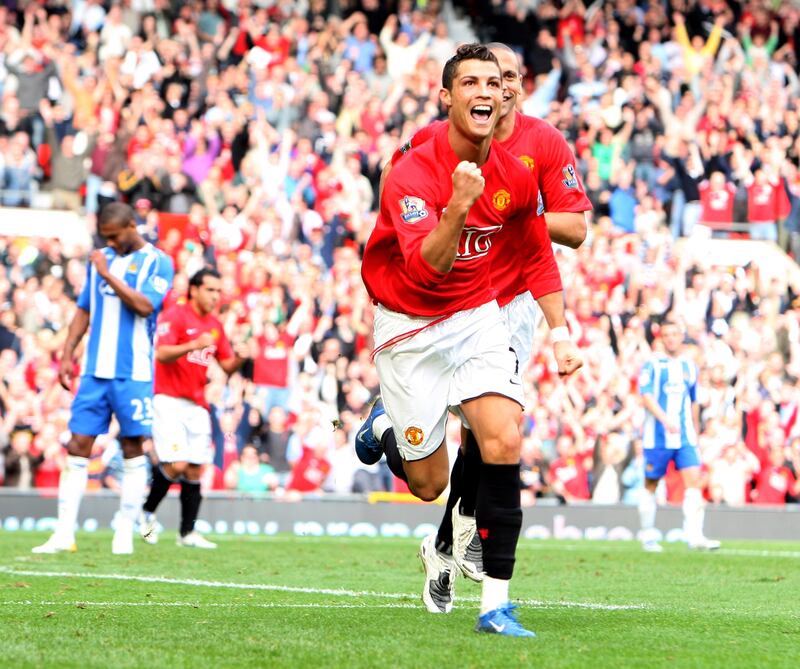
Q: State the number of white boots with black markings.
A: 2